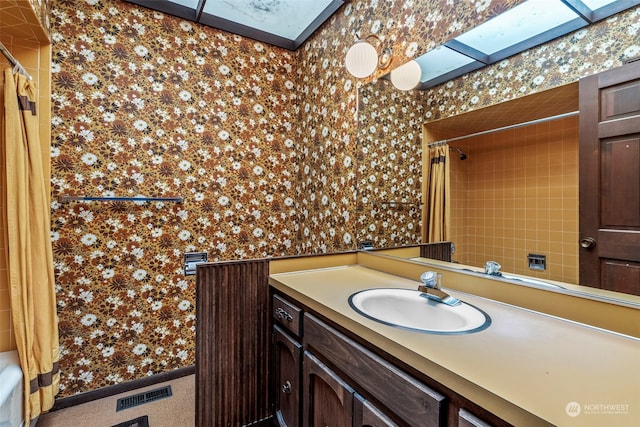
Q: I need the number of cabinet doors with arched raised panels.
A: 3